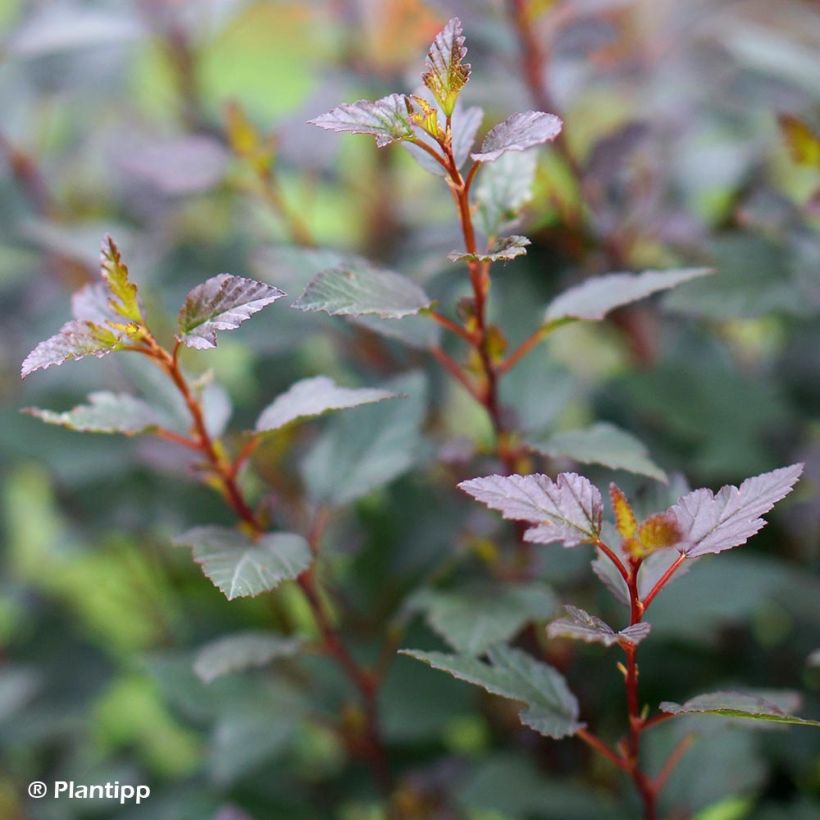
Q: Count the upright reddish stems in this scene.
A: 3